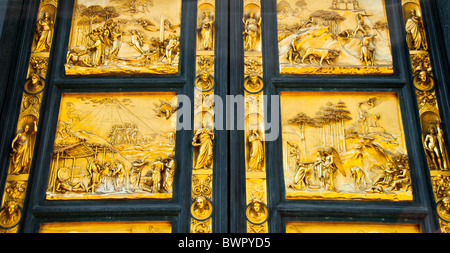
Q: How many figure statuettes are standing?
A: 8